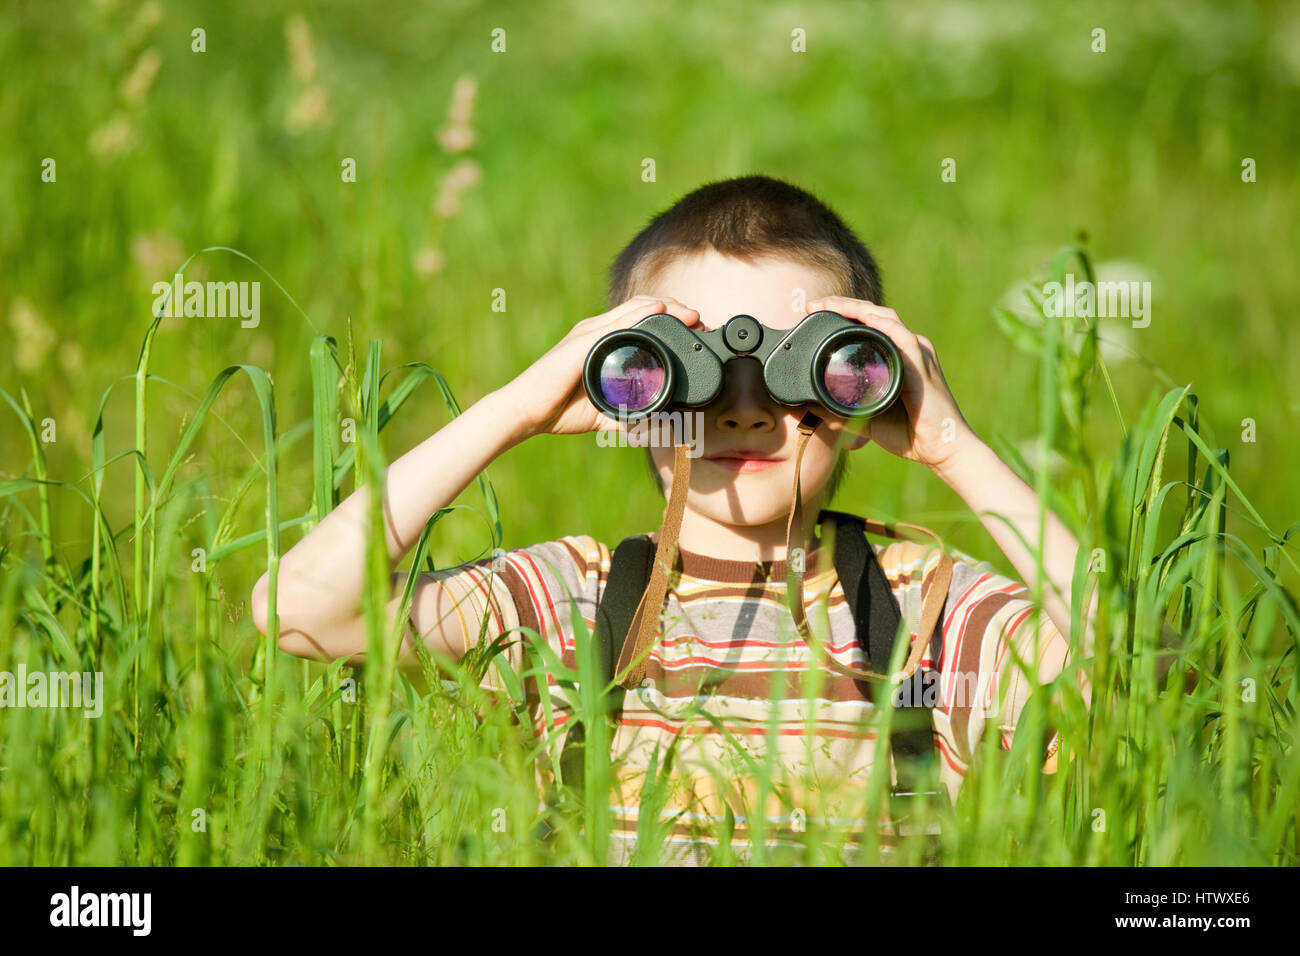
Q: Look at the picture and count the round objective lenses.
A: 2